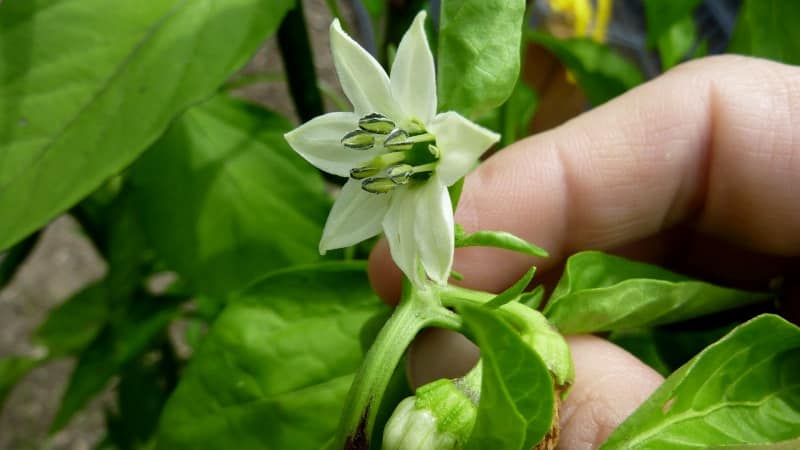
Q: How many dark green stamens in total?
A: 6